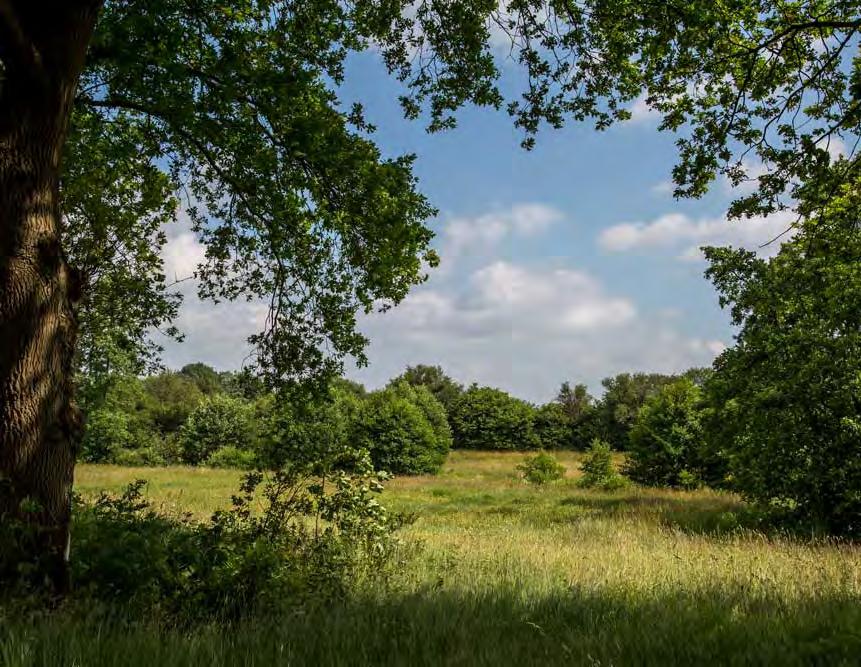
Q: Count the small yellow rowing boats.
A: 0